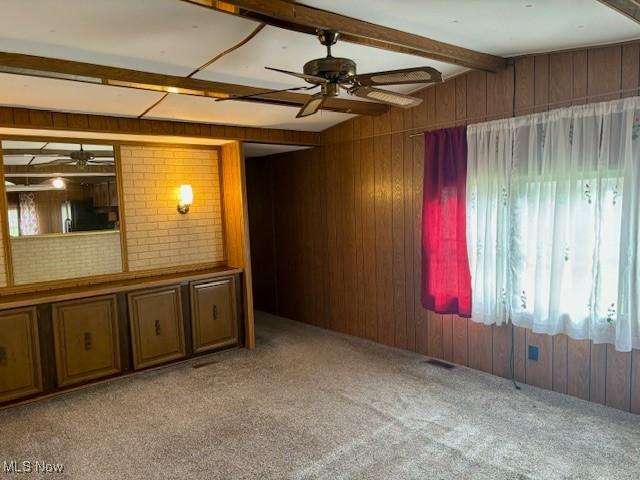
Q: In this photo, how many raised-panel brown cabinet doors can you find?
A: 4